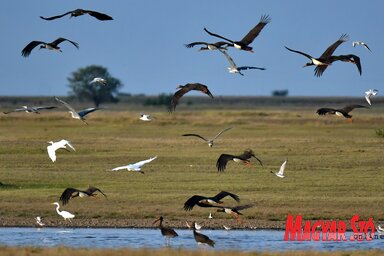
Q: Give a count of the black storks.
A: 14